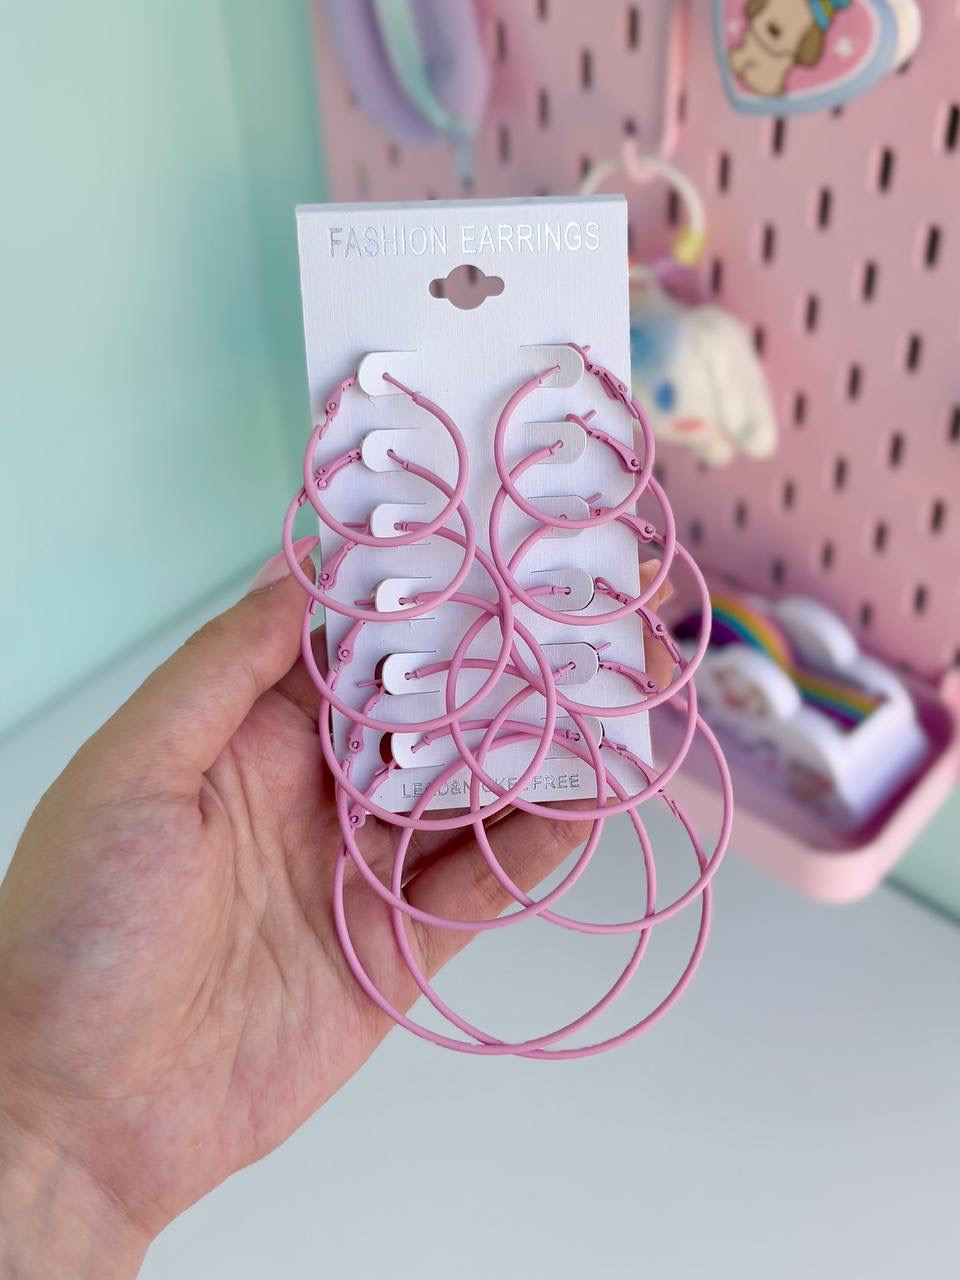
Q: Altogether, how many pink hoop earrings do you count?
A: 12